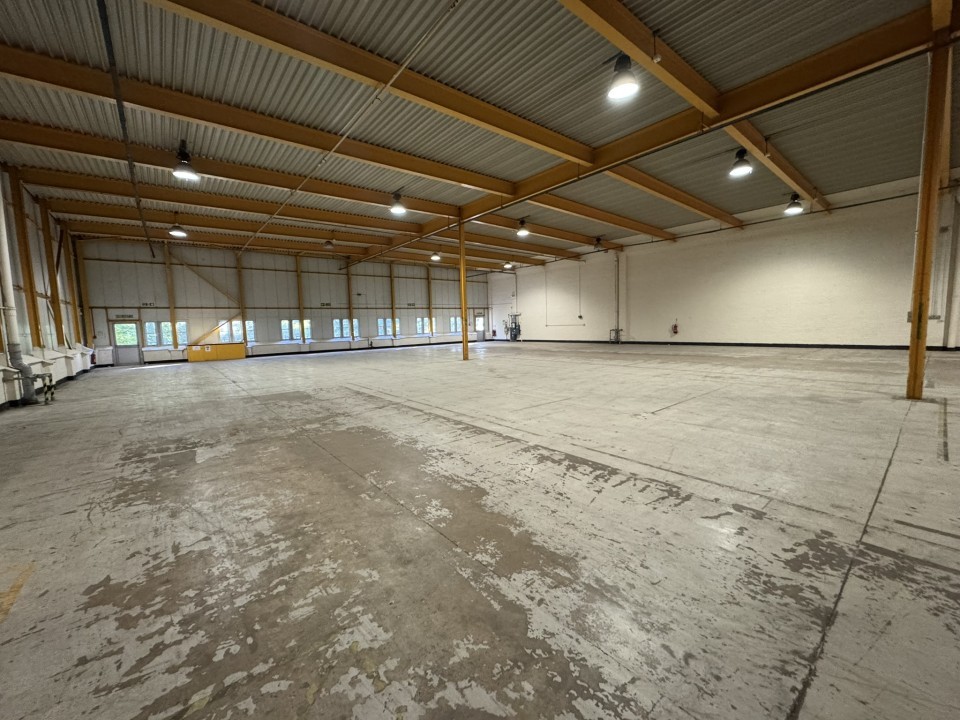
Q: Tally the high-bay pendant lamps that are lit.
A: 9